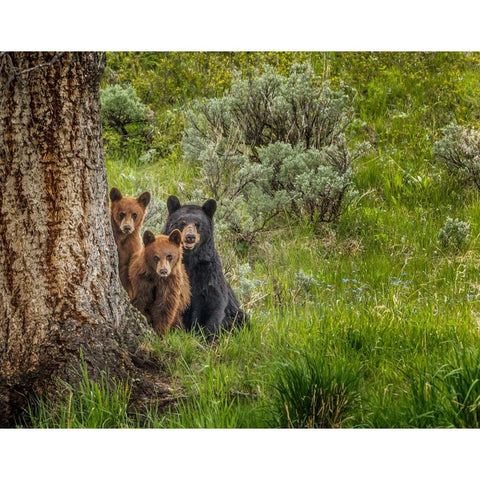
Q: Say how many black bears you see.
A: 1